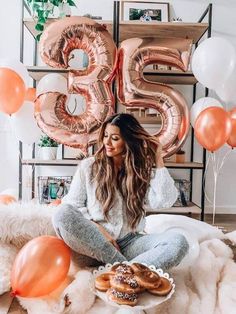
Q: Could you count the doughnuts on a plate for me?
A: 7